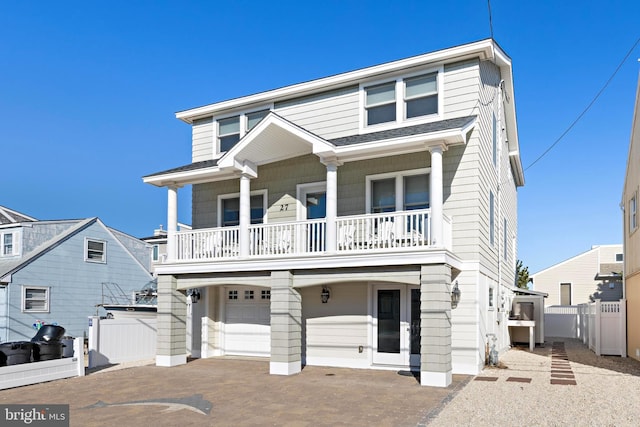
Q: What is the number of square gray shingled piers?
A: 3